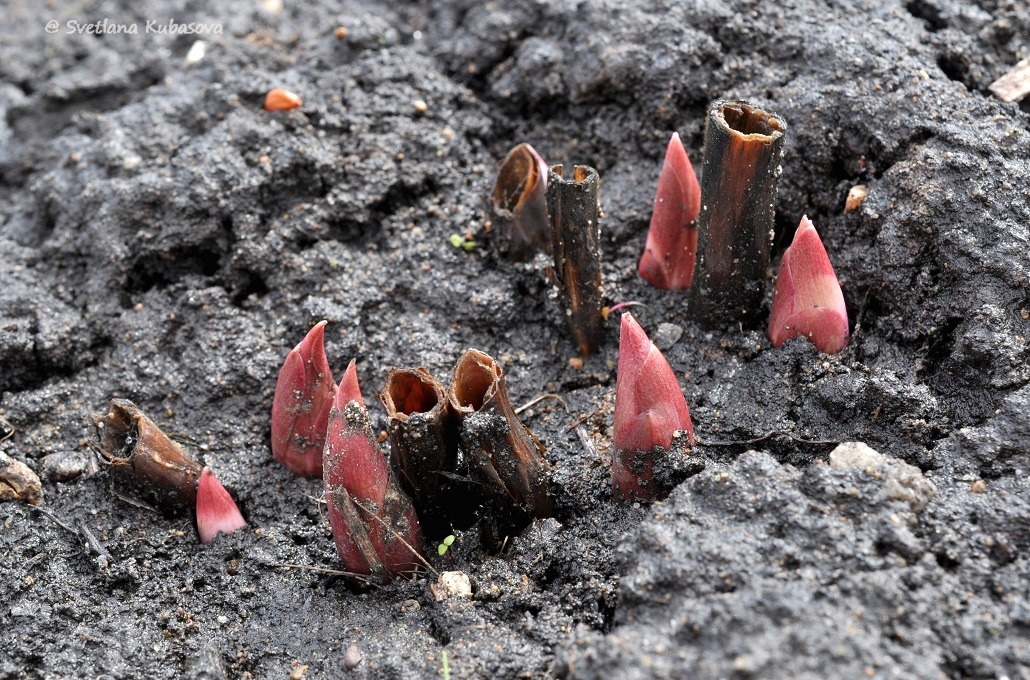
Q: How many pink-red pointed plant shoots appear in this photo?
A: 6